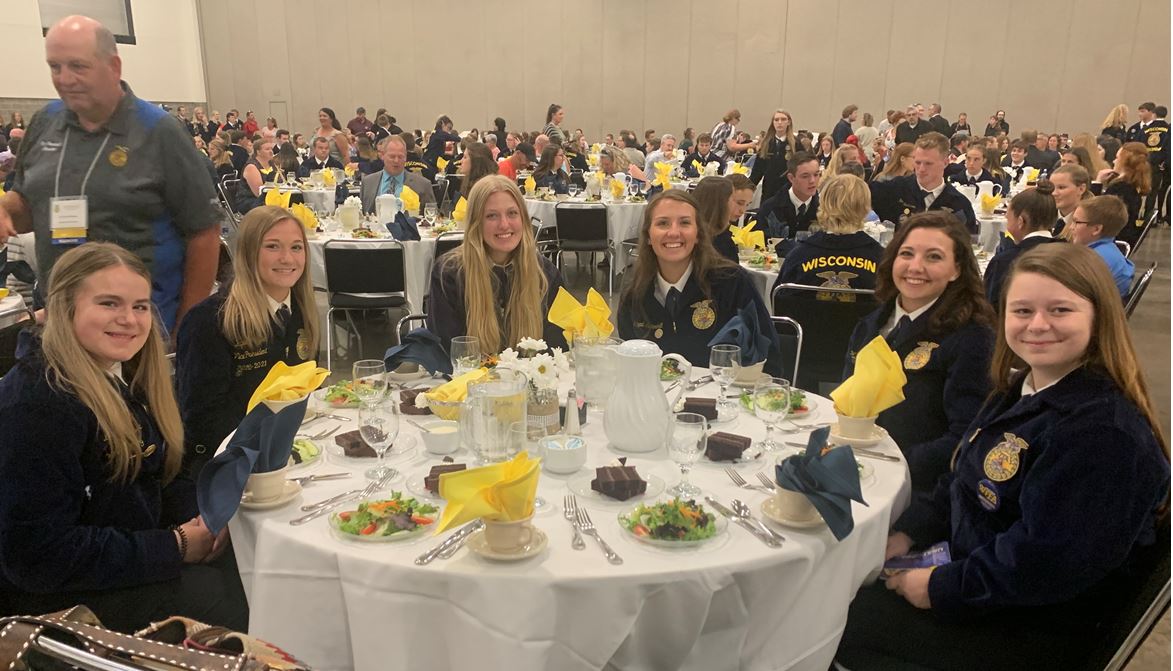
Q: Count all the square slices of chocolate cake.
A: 6